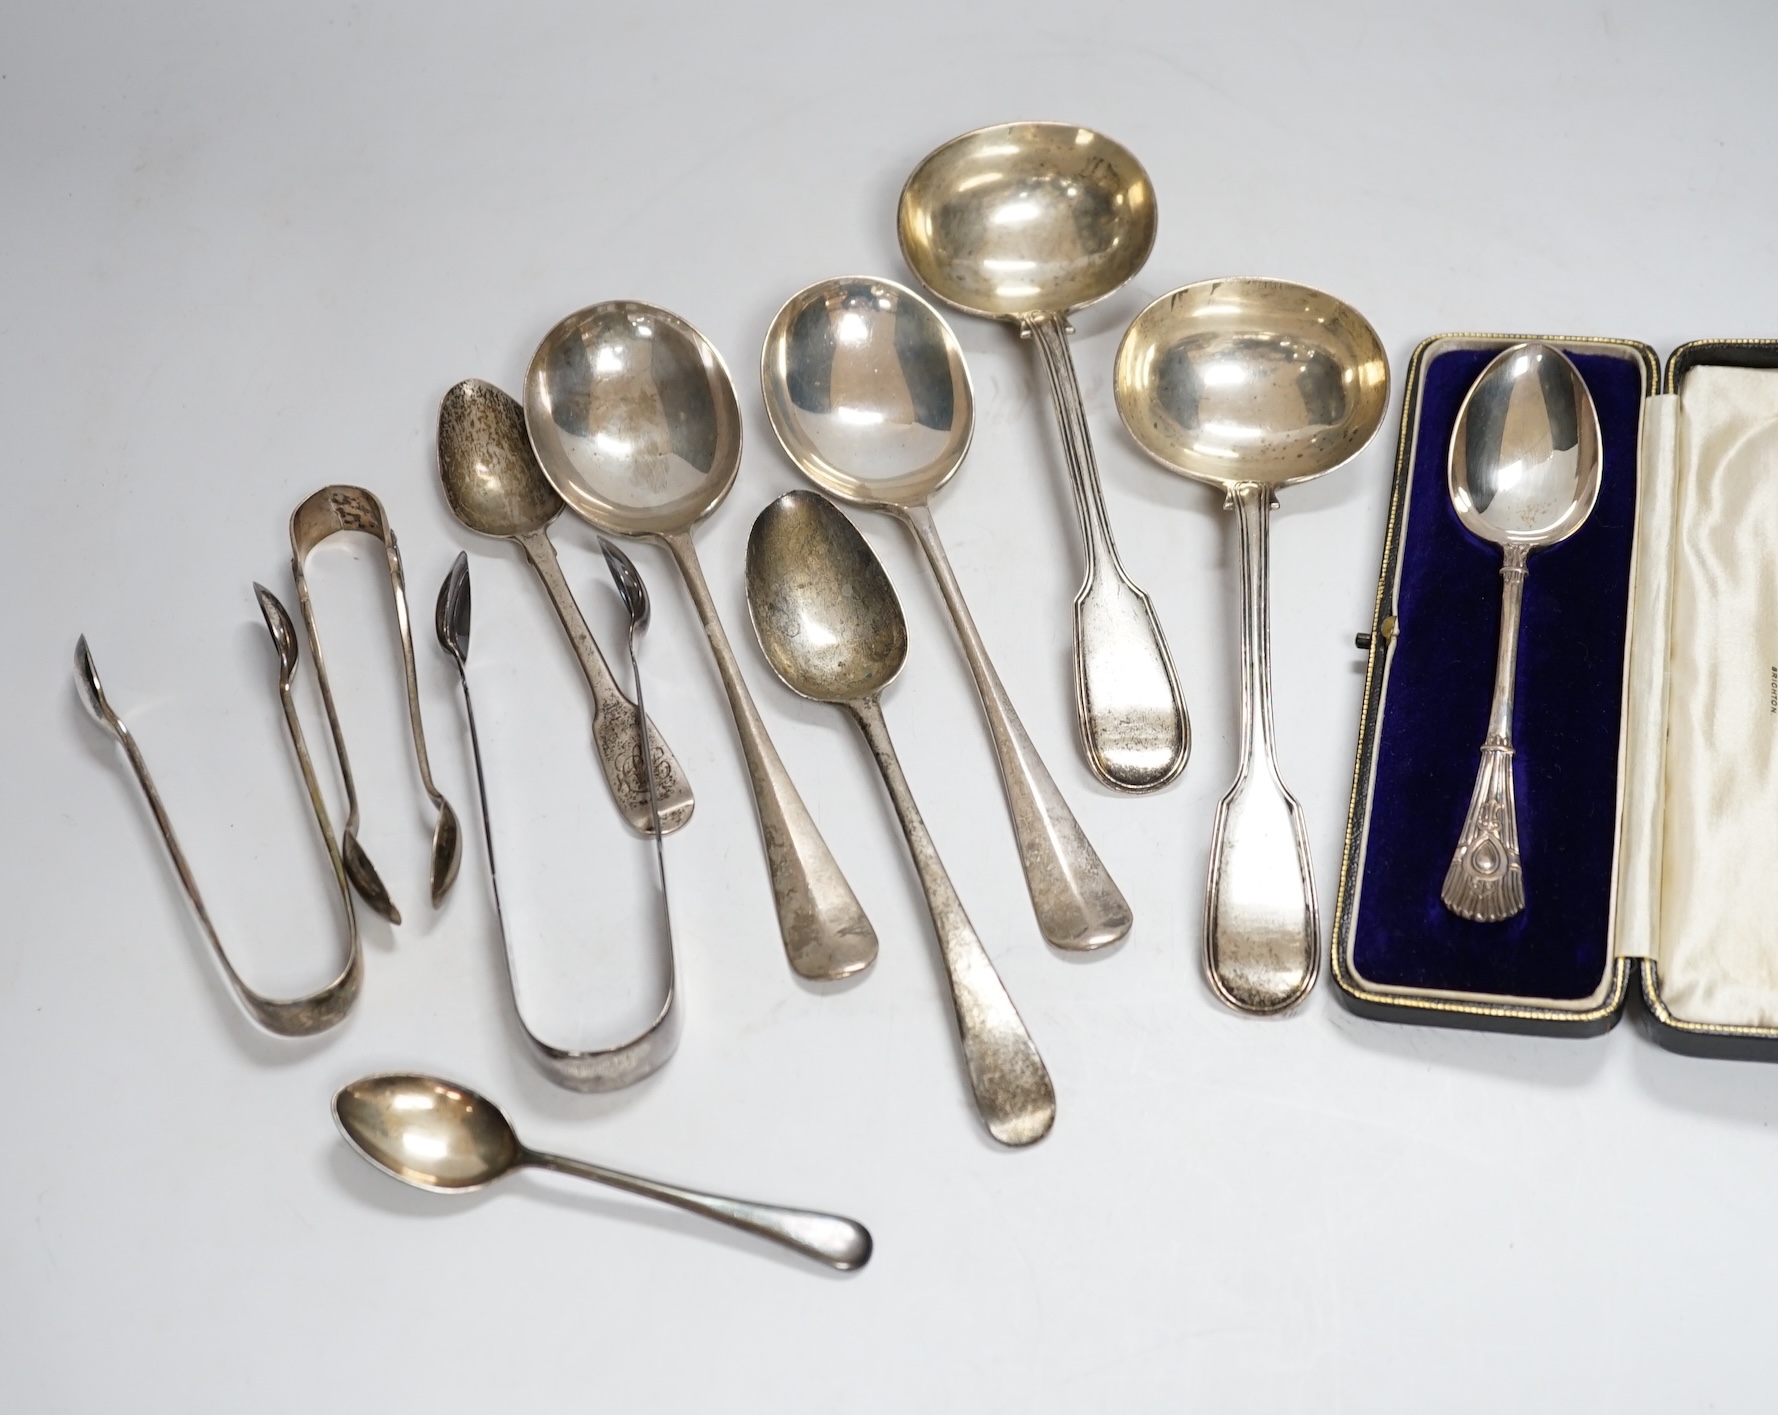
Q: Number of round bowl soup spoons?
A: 2